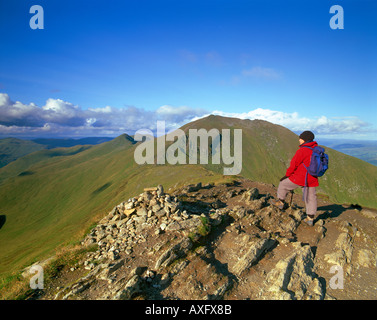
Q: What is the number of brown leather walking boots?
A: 2